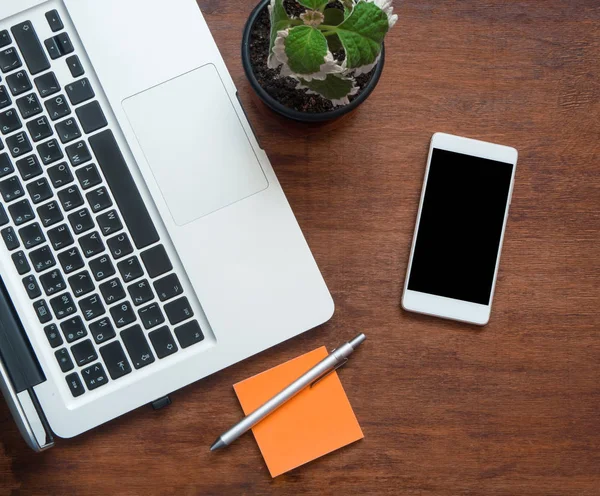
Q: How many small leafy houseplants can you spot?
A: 1